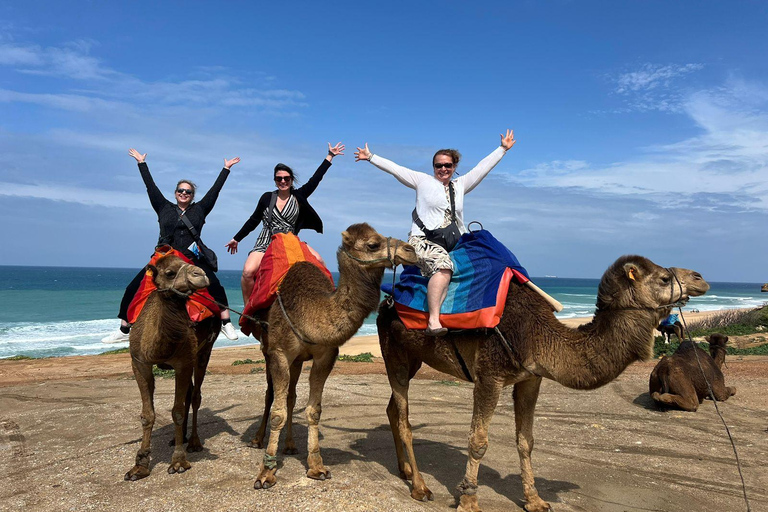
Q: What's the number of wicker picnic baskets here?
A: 0